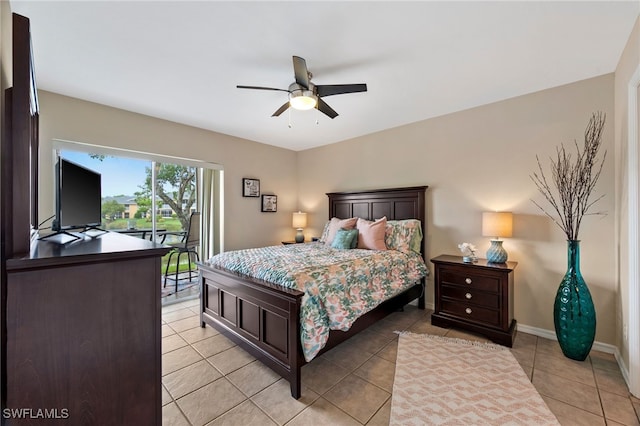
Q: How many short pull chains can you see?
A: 2